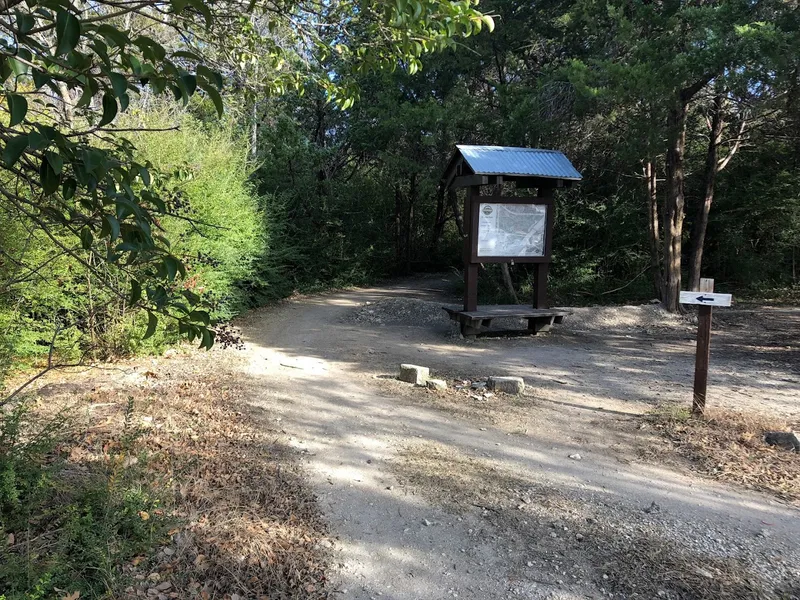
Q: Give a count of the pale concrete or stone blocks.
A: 3